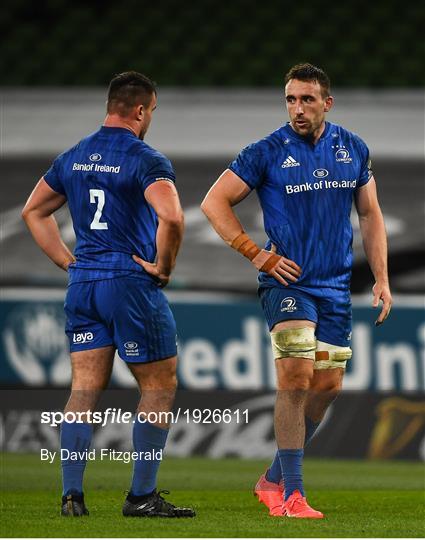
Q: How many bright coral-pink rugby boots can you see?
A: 2